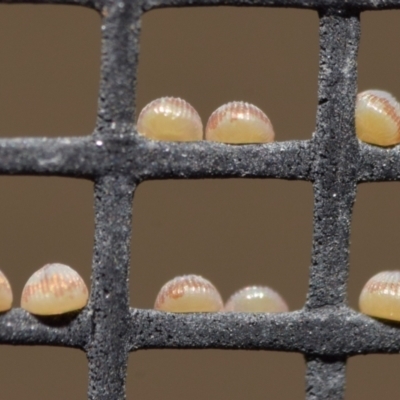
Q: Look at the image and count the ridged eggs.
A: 8